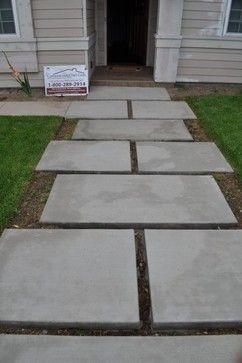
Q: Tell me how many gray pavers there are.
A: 10